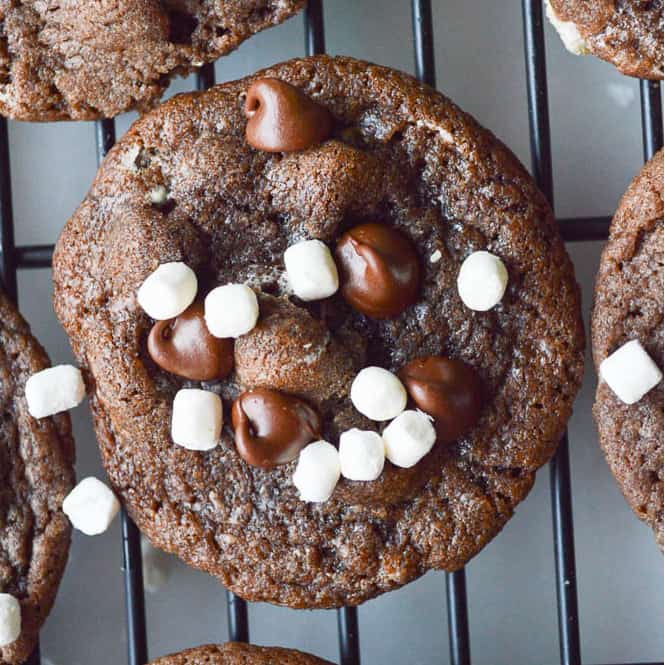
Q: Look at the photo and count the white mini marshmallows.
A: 13